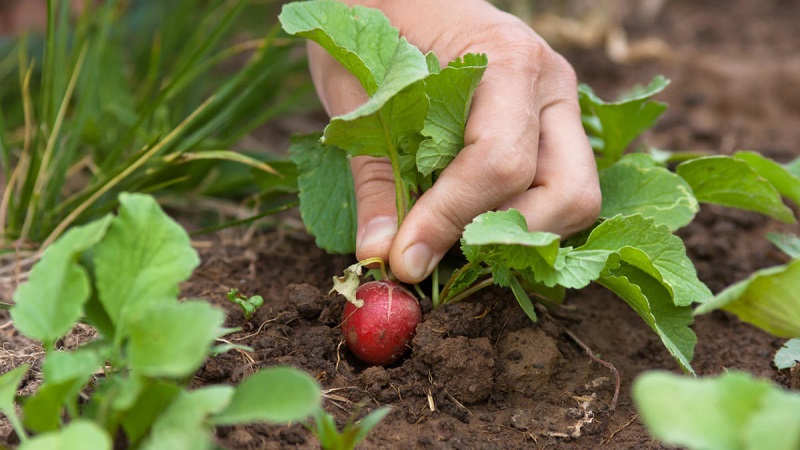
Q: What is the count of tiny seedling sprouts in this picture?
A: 1